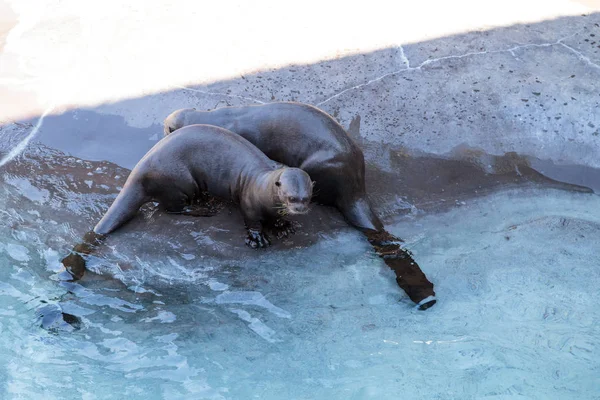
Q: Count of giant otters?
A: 2